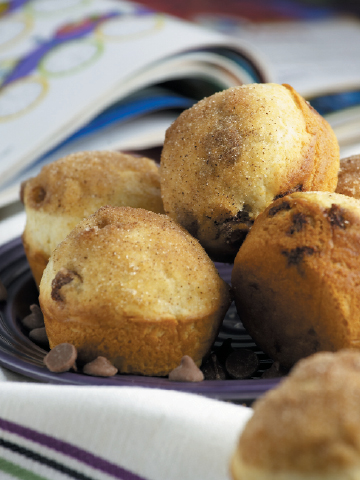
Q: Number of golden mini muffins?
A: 6